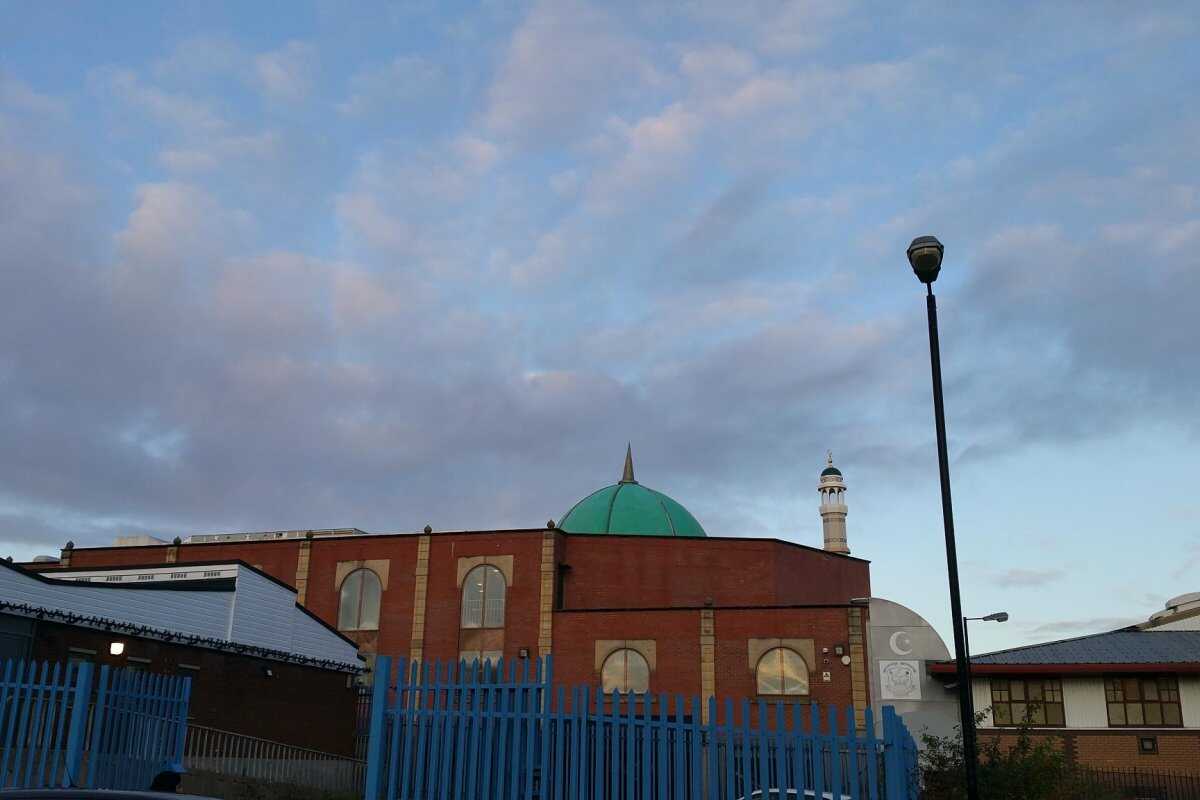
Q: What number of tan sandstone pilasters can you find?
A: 7